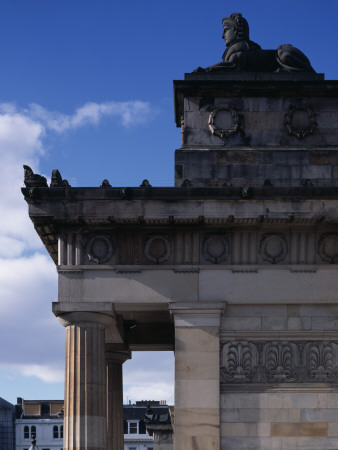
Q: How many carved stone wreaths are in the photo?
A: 7